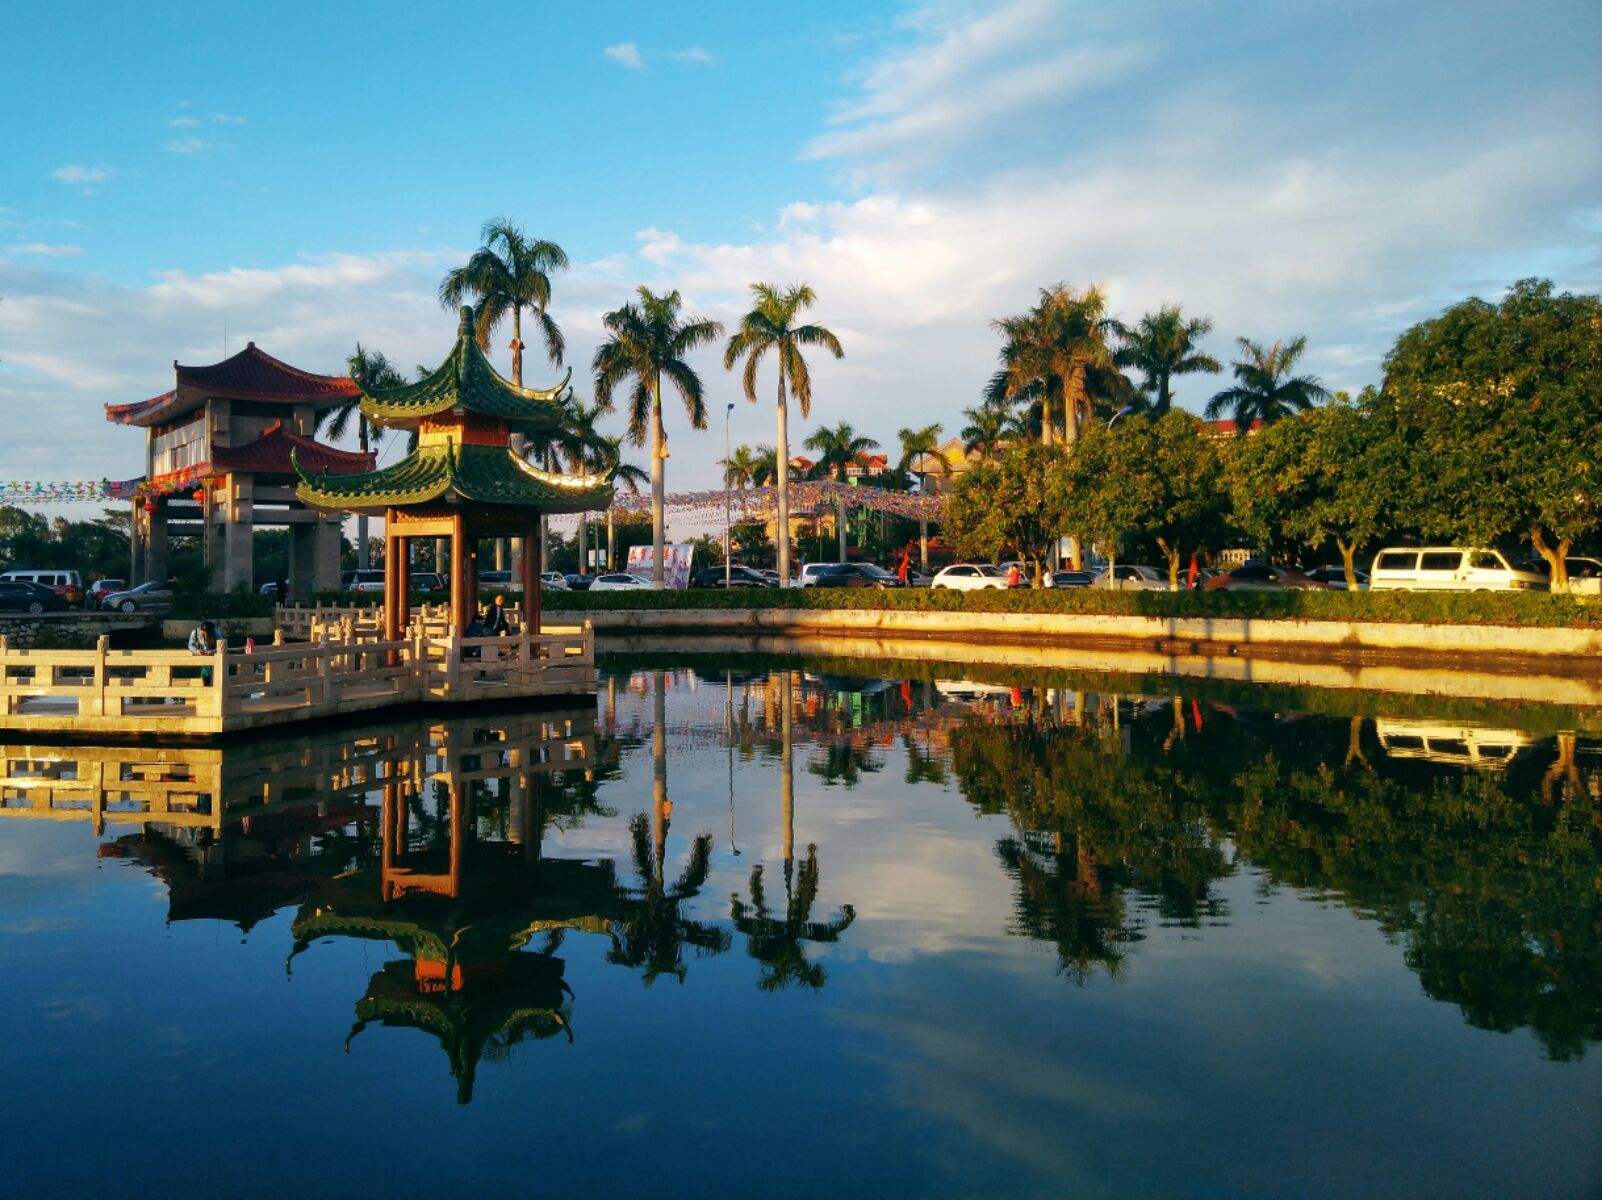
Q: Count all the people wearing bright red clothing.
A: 1